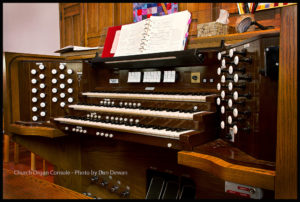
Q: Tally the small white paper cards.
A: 3